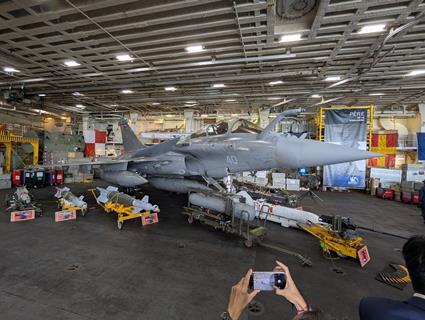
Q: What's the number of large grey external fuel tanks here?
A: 2